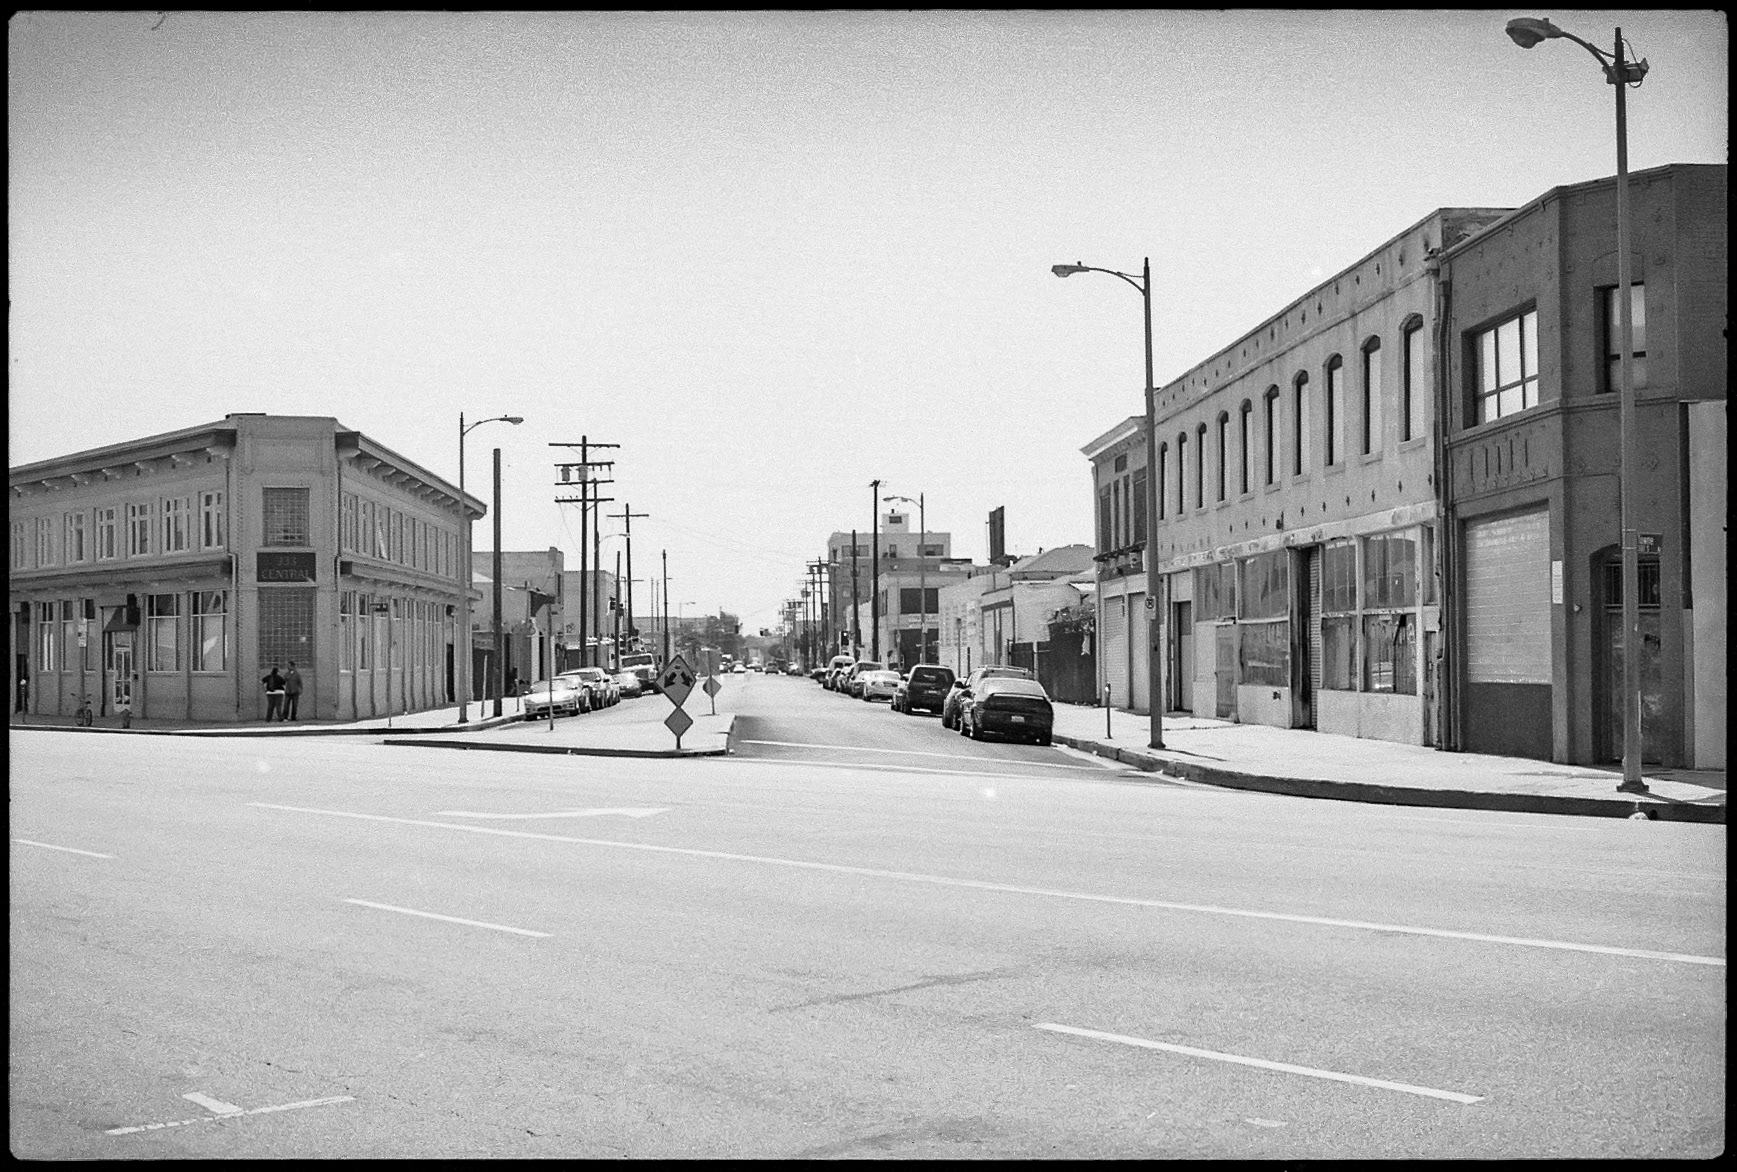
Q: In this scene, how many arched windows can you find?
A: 10